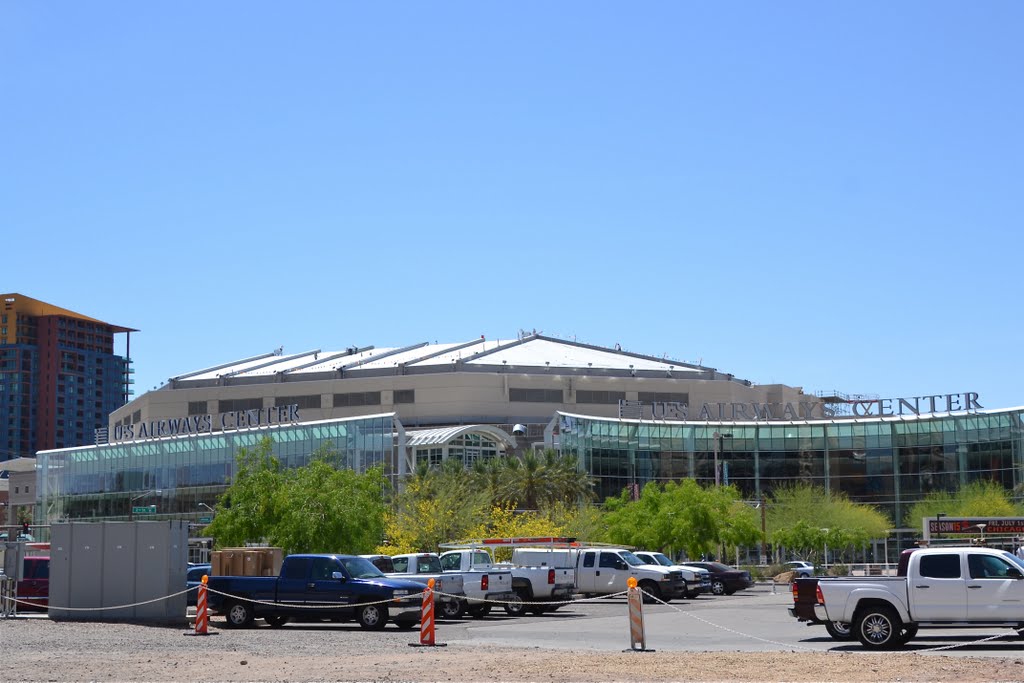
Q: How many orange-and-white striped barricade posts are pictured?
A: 3